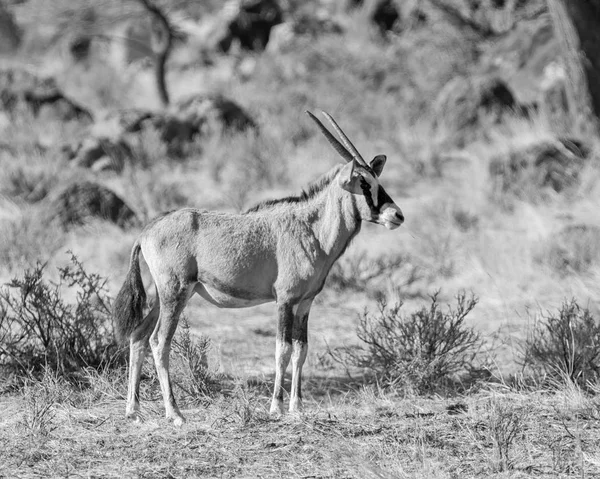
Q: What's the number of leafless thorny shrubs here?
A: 3